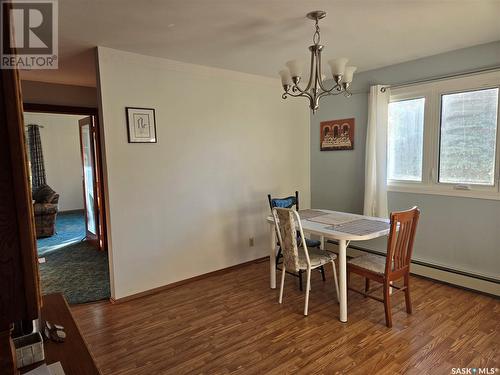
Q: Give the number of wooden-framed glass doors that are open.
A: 1